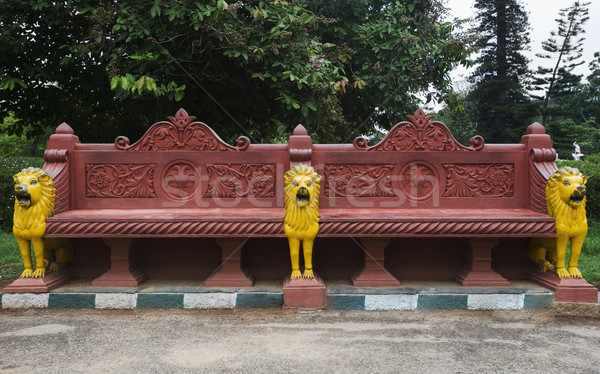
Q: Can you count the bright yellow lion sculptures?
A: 3